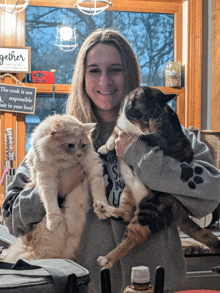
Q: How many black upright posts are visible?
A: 3